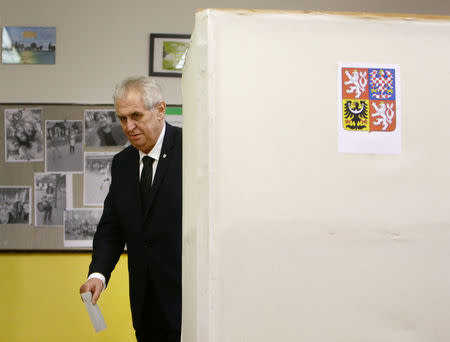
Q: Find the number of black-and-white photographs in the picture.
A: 7